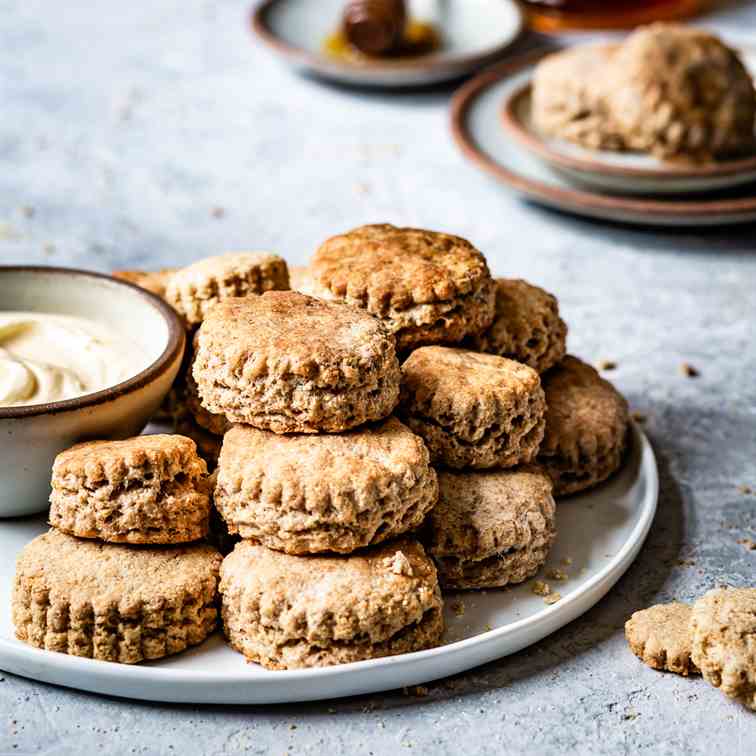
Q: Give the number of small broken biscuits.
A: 2